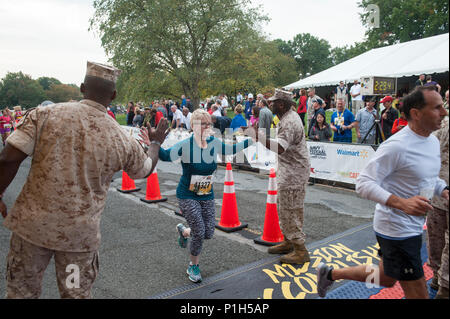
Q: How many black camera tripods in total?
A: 1